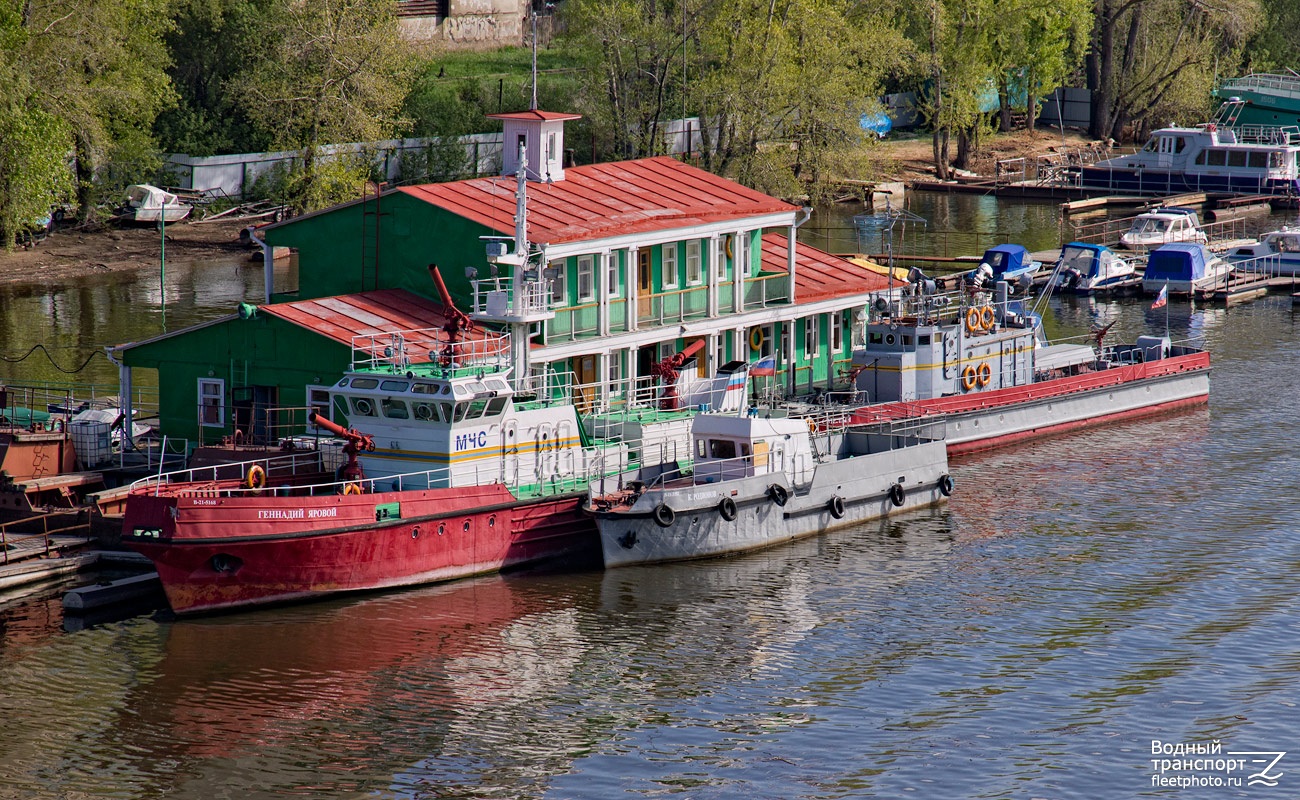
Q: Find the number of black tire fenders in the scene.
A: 6